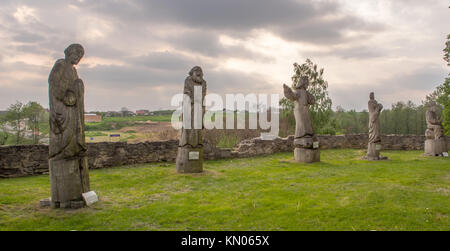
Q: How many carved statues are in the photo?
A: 5